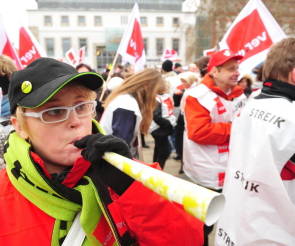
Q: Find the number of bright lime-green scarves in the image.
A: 1